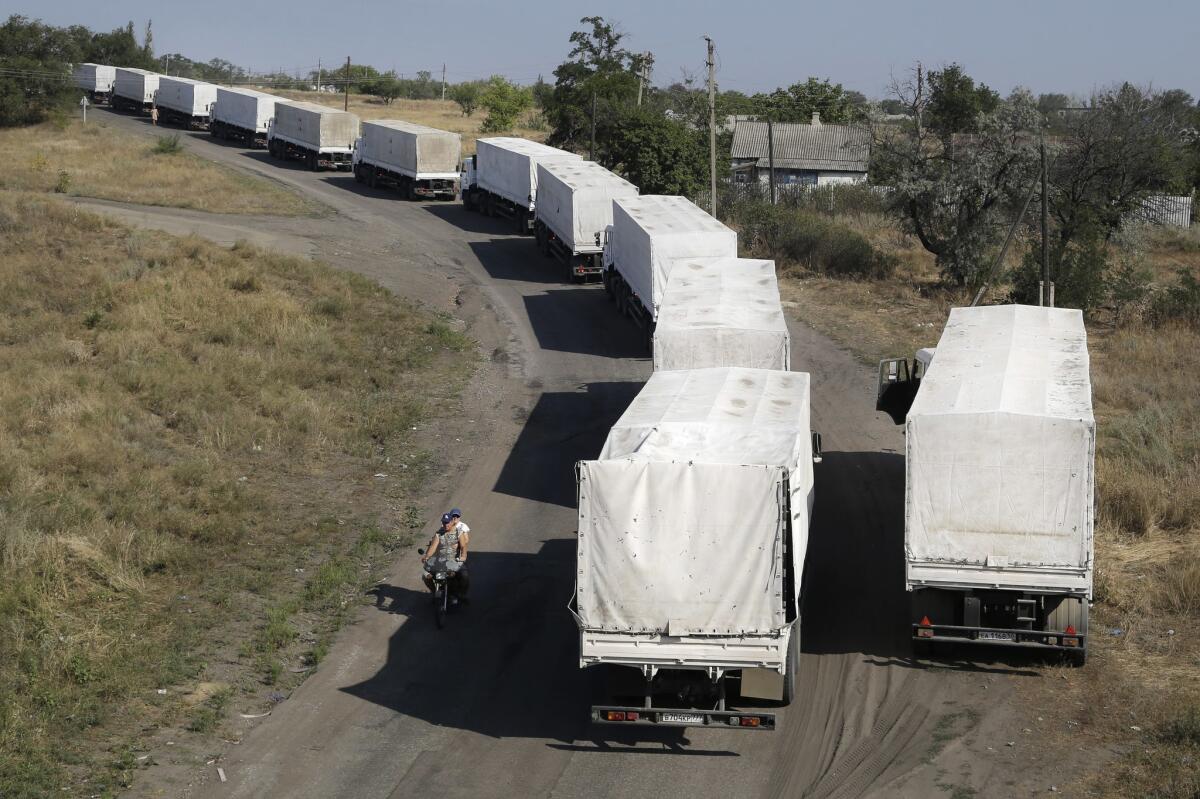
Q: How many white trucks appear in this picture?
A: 12